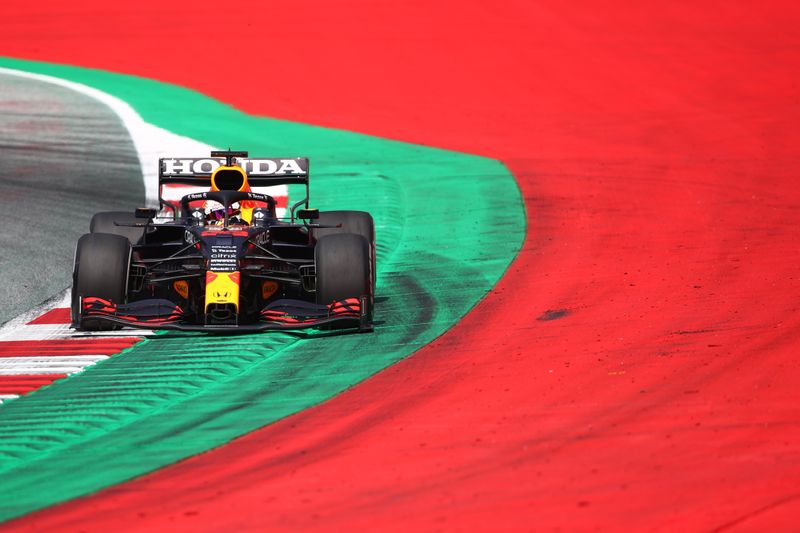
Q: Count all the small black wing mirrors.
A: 2